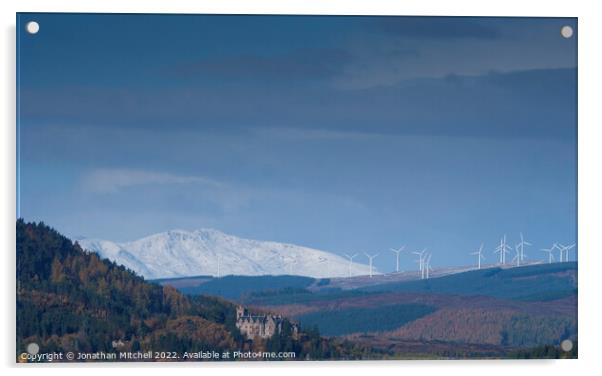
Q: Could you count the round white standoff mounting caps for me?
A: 4